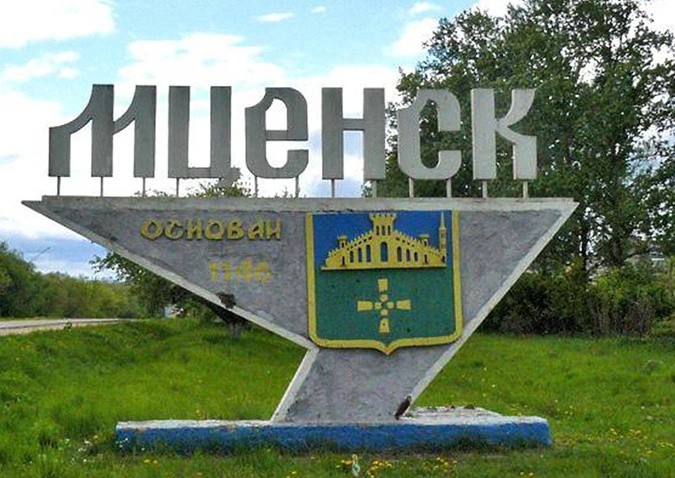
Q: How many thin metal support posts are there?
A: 12